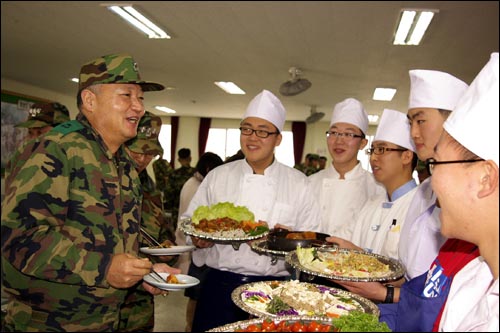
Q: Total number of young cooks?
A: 5